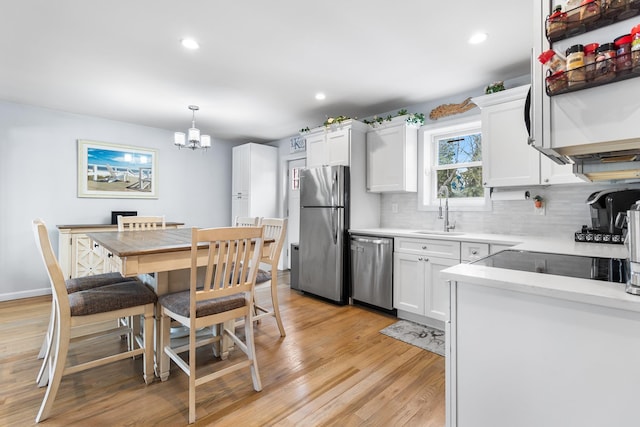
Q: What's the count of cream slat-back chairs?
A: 6